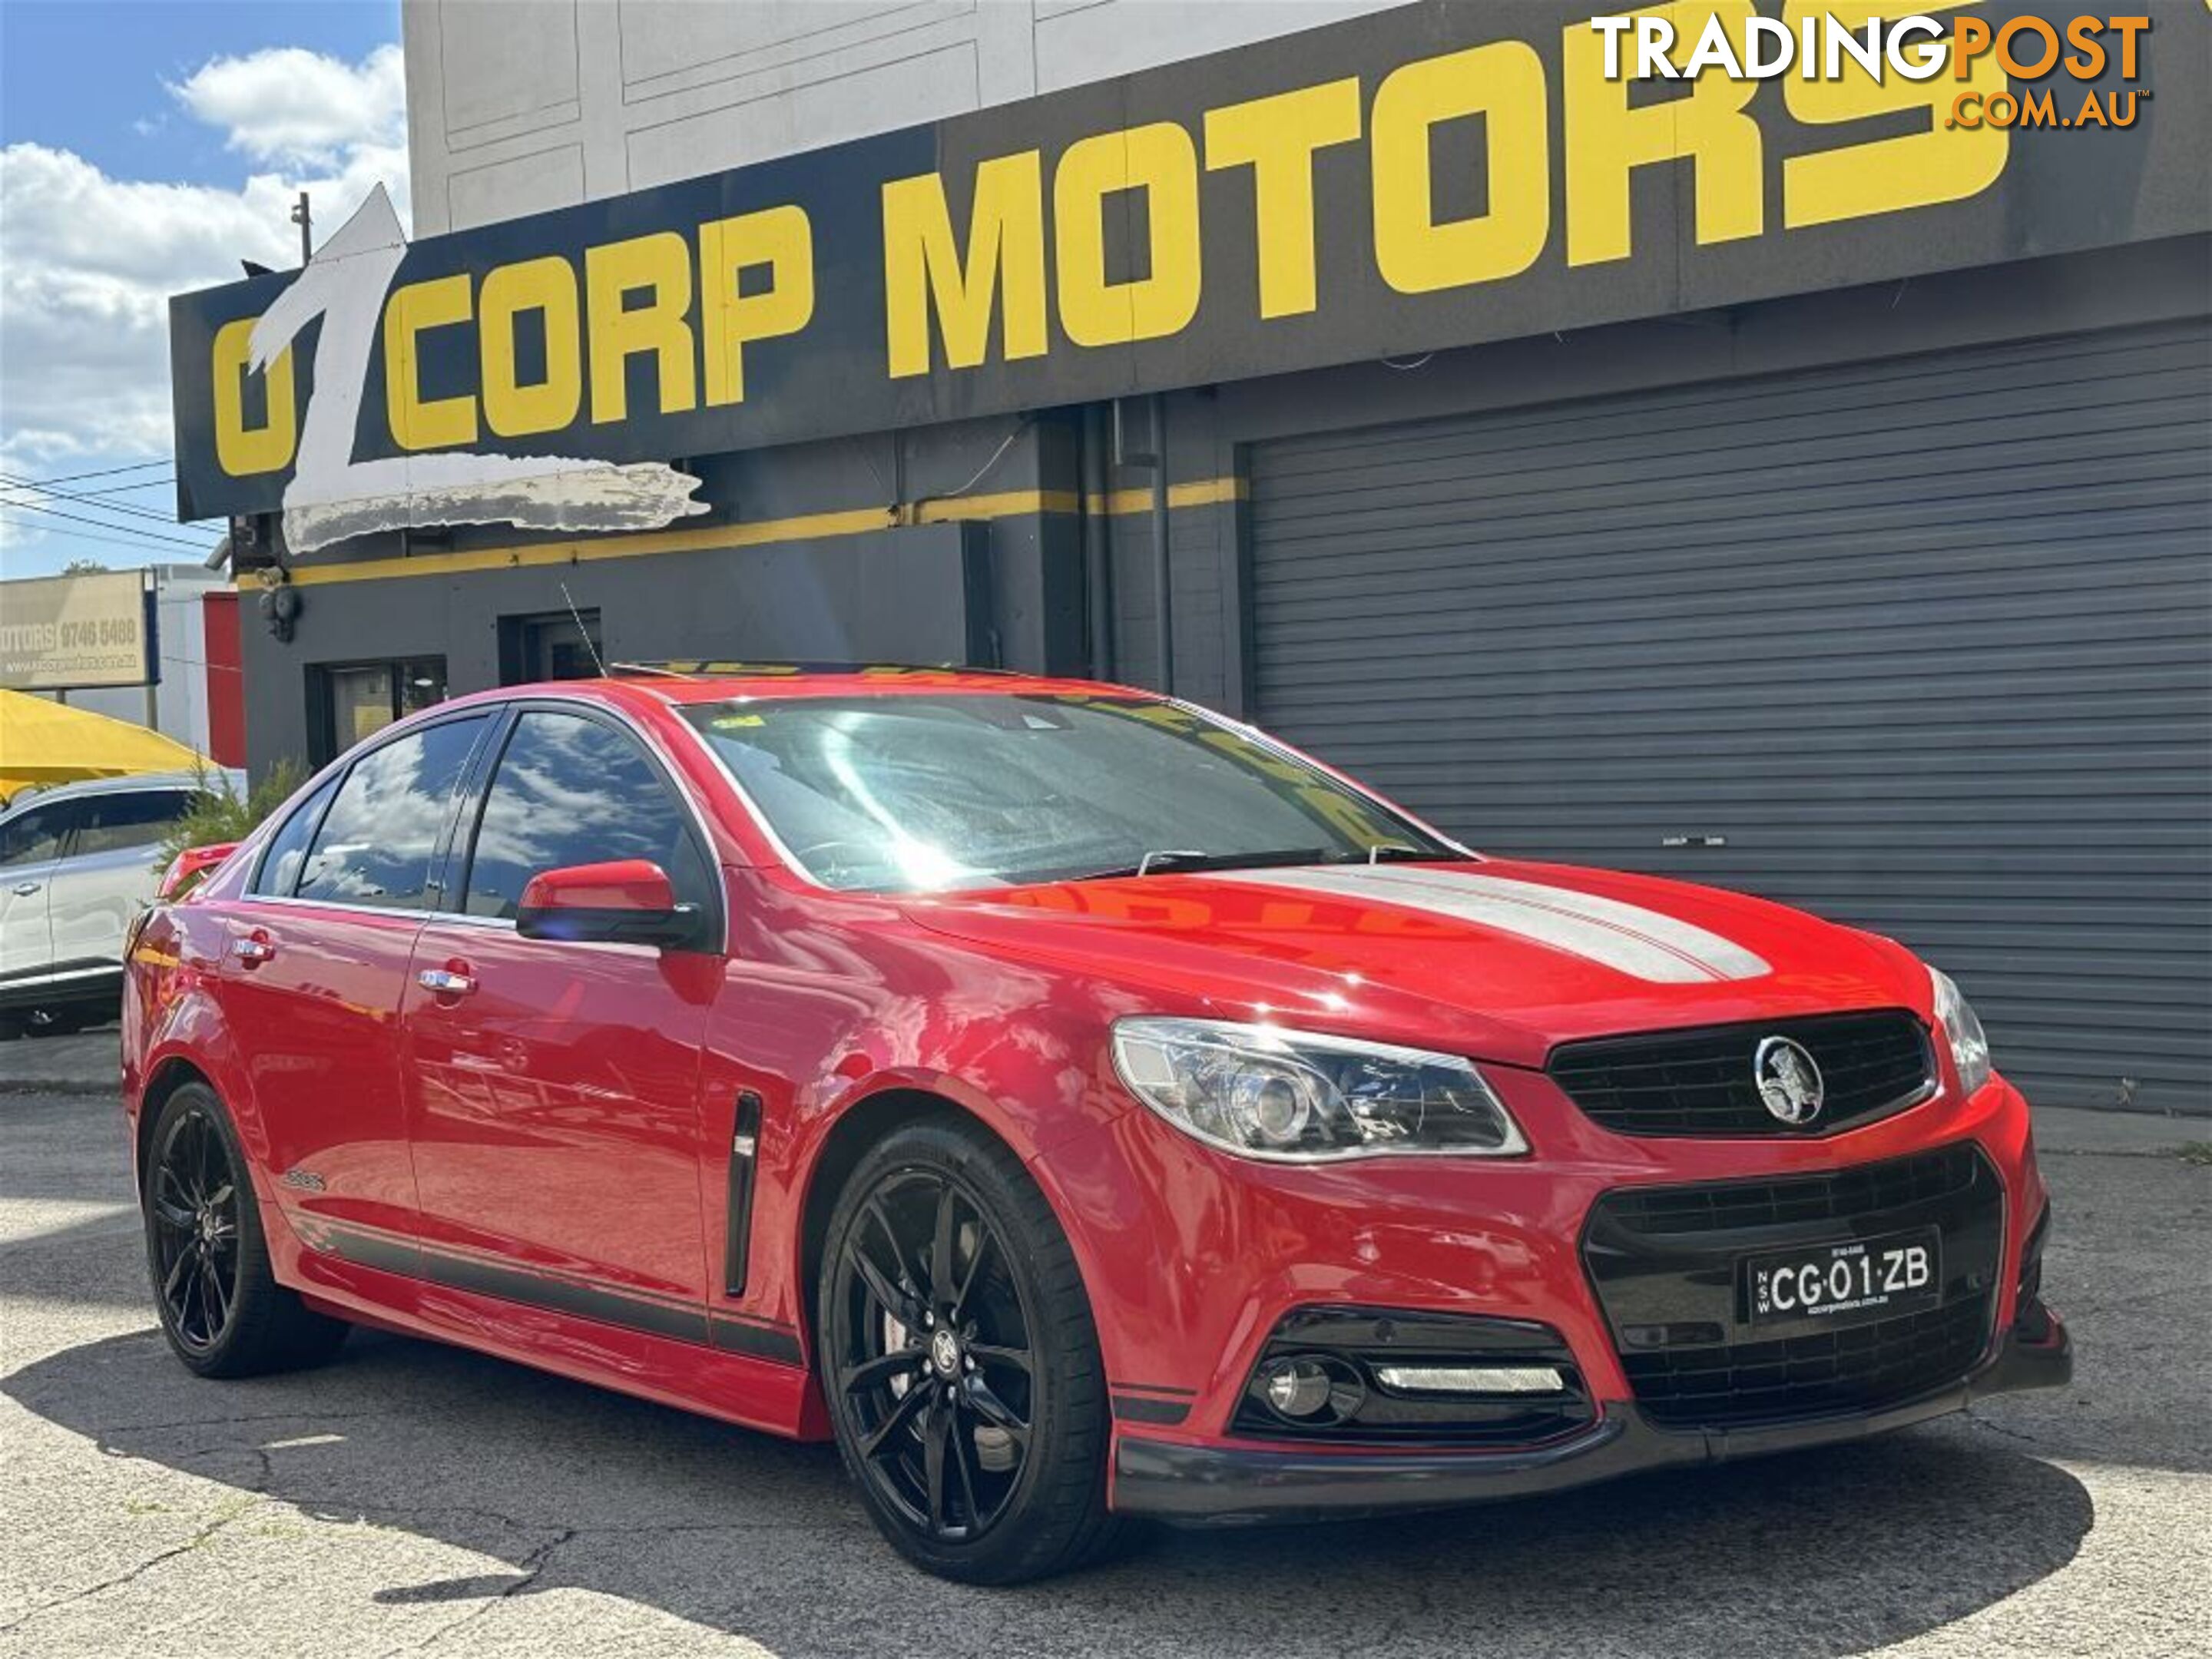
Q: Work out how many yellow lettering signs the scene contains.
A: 1